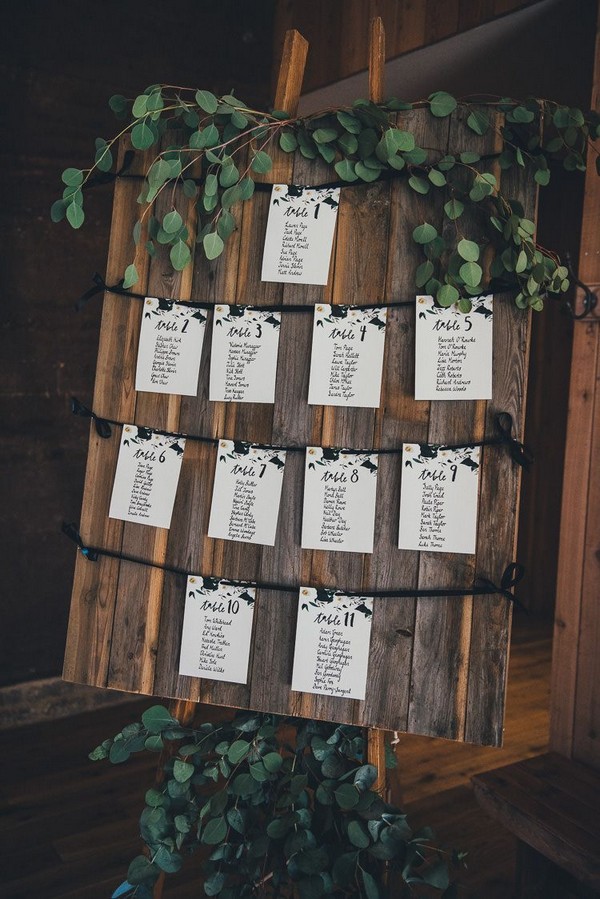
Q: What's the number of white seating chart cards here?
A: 11